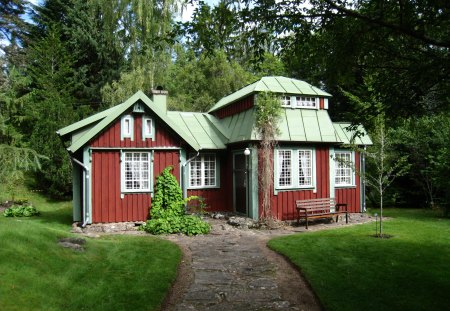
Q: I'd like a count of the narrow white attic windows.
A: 2